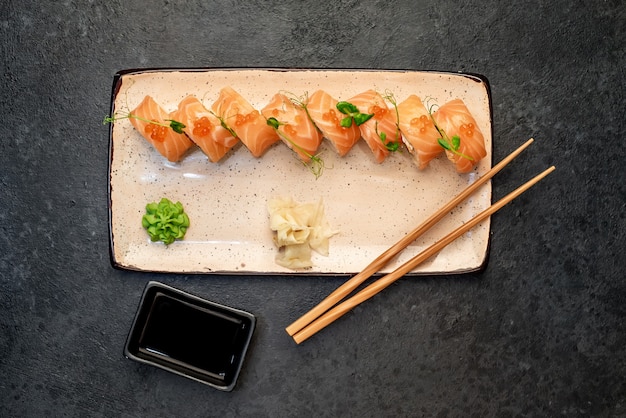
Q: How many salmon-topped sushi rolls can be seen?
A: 8